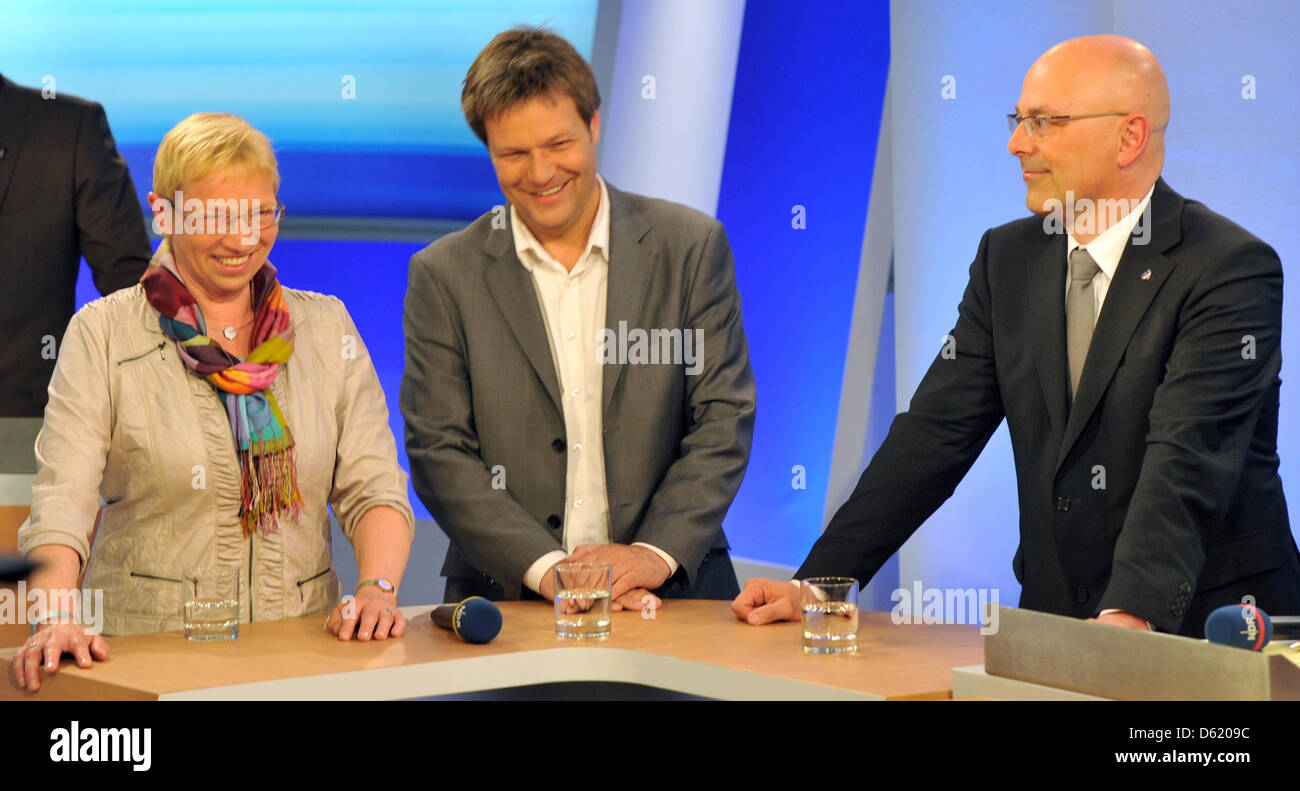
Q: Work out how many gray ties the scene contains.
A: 1